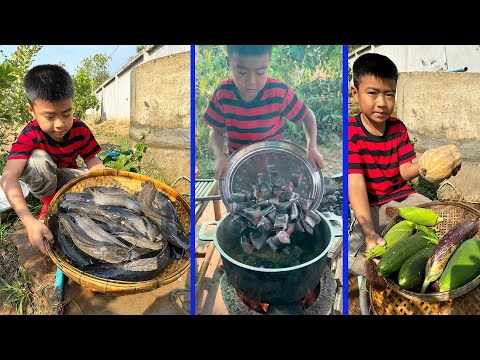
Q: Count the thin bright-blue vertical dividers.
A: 2